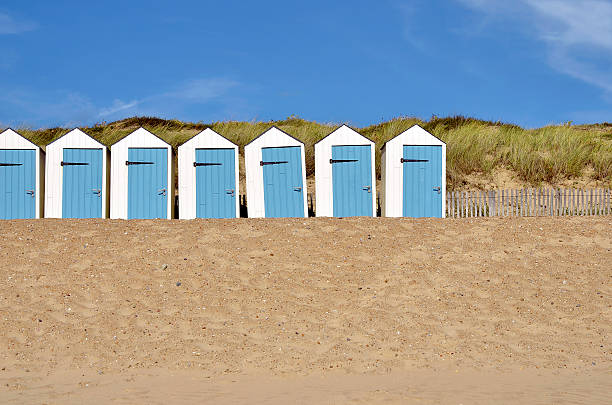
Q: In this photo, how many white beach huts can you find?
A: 7